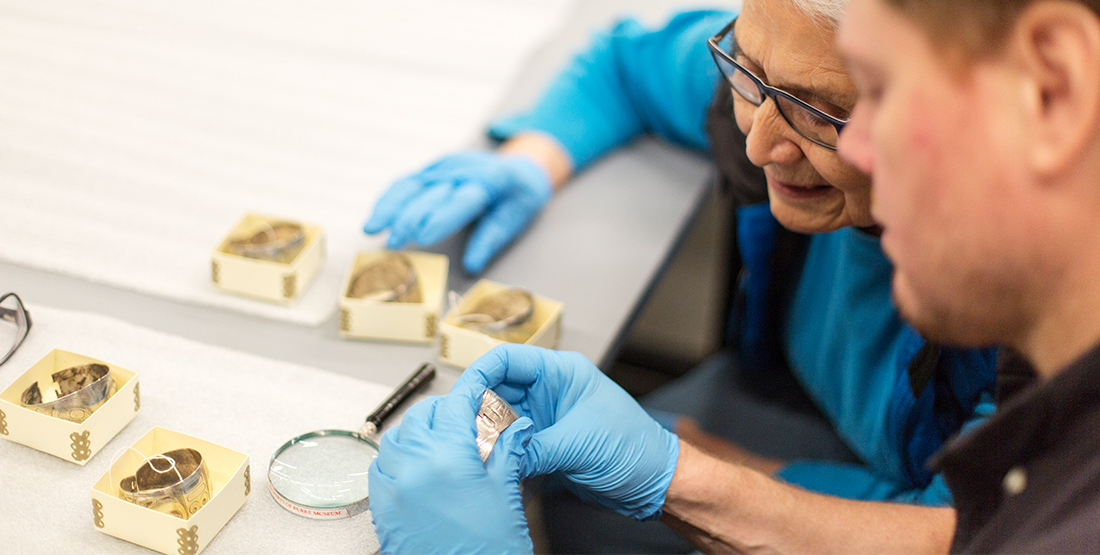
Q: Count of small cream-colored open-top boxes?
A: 5